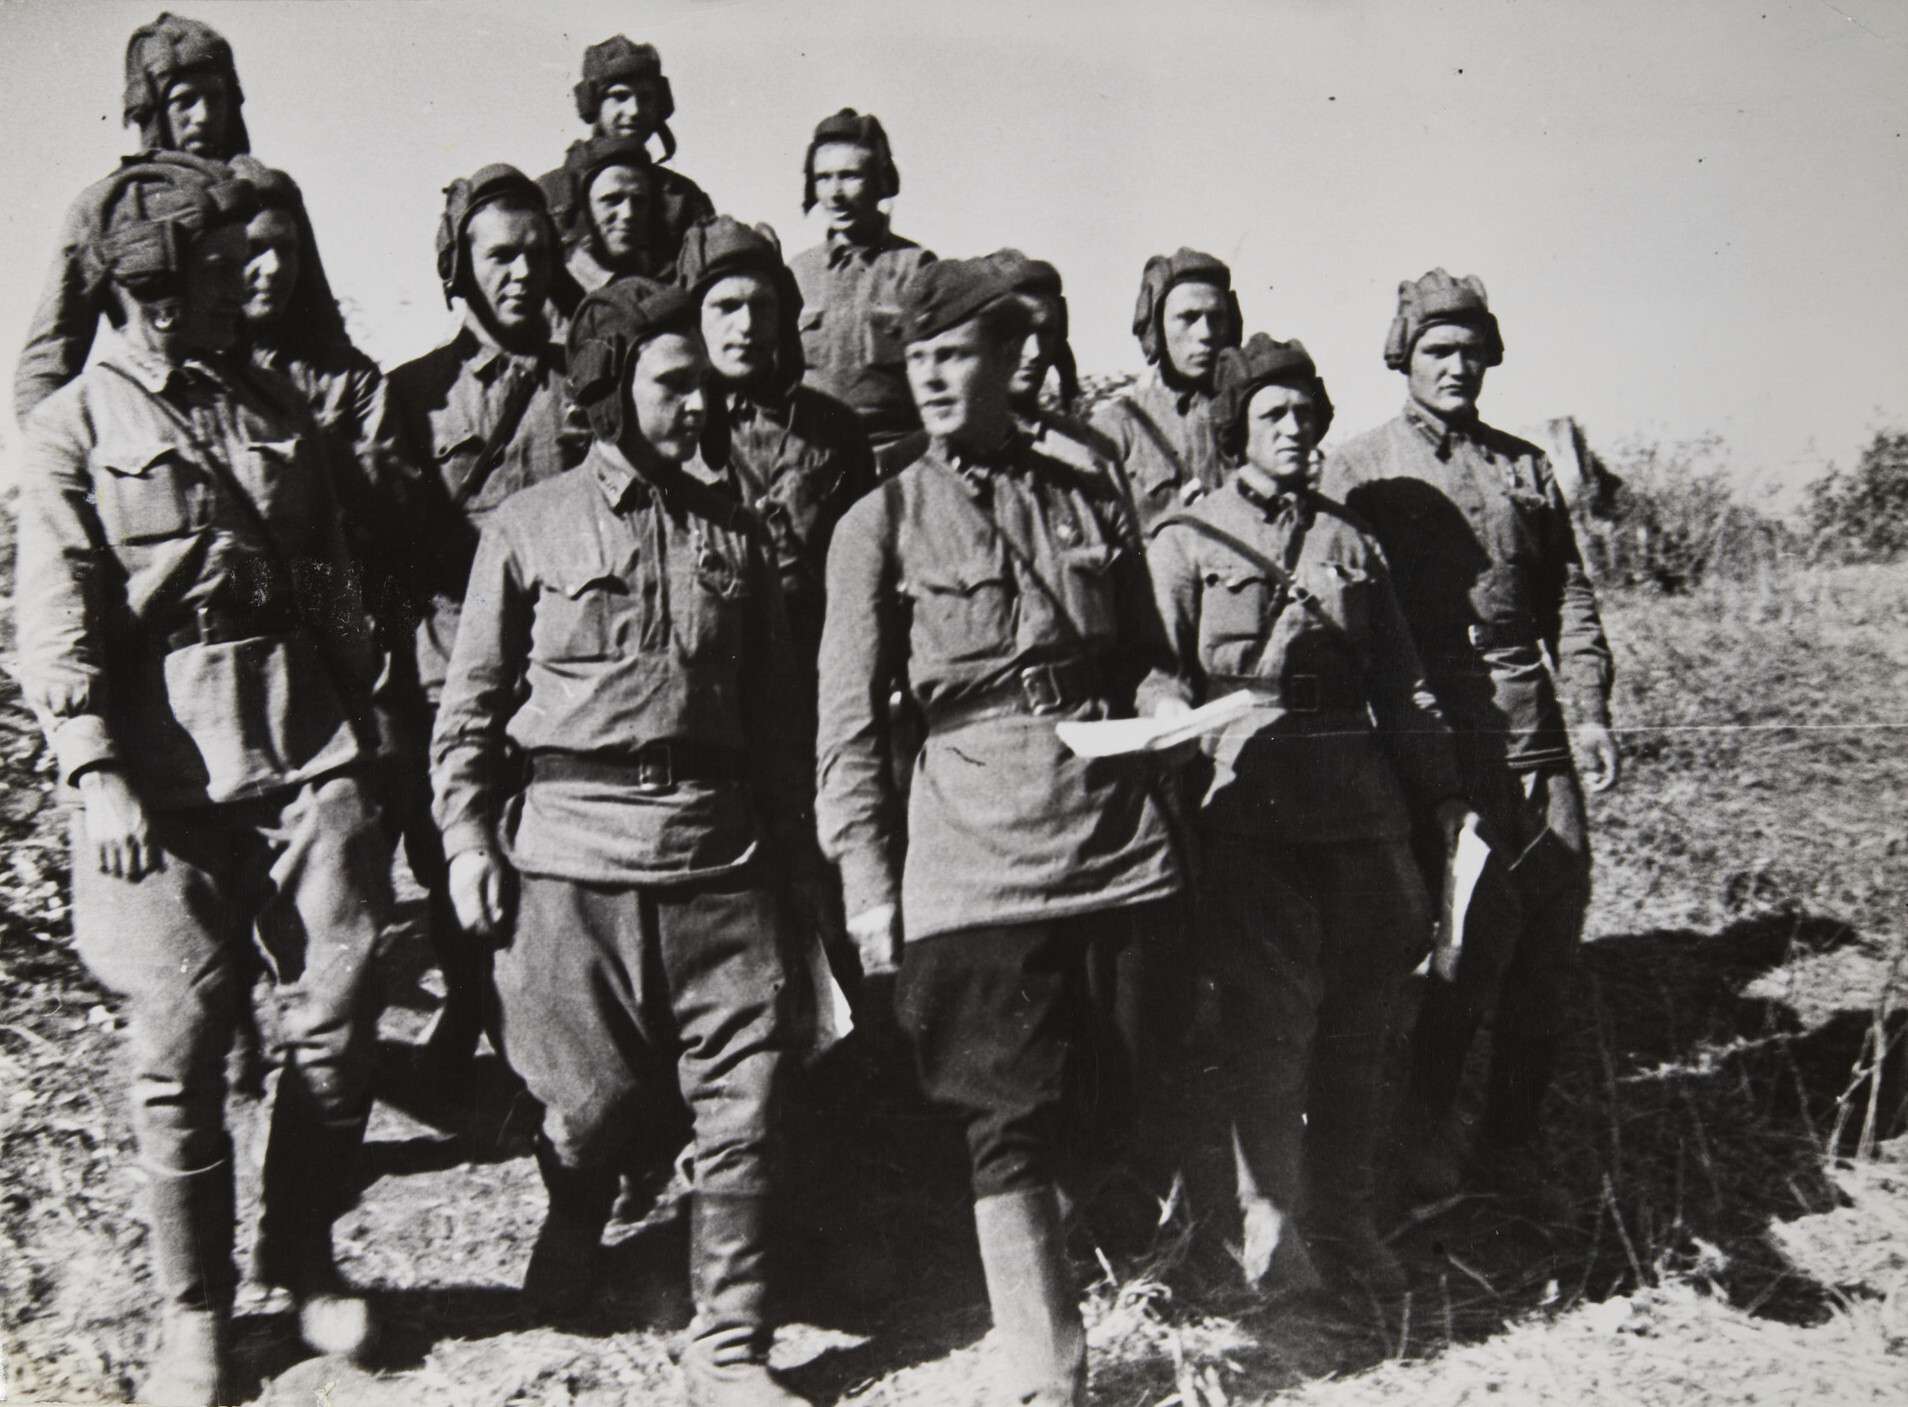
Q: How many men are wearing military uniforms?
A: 14